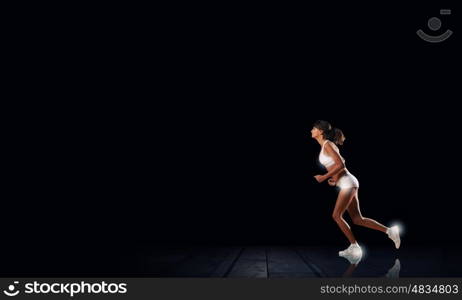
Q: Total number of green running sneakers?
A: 0